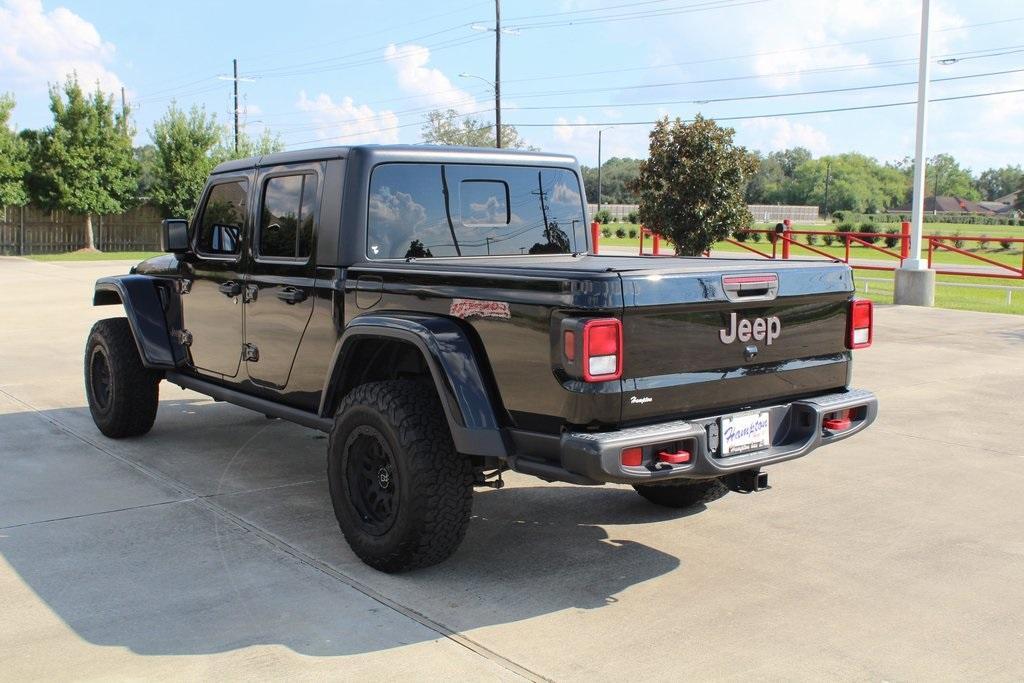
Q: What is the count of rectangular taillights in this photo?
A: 2